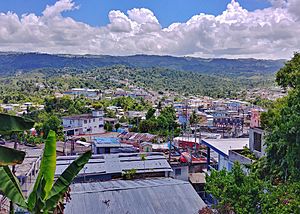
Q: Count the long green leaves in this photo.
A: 5